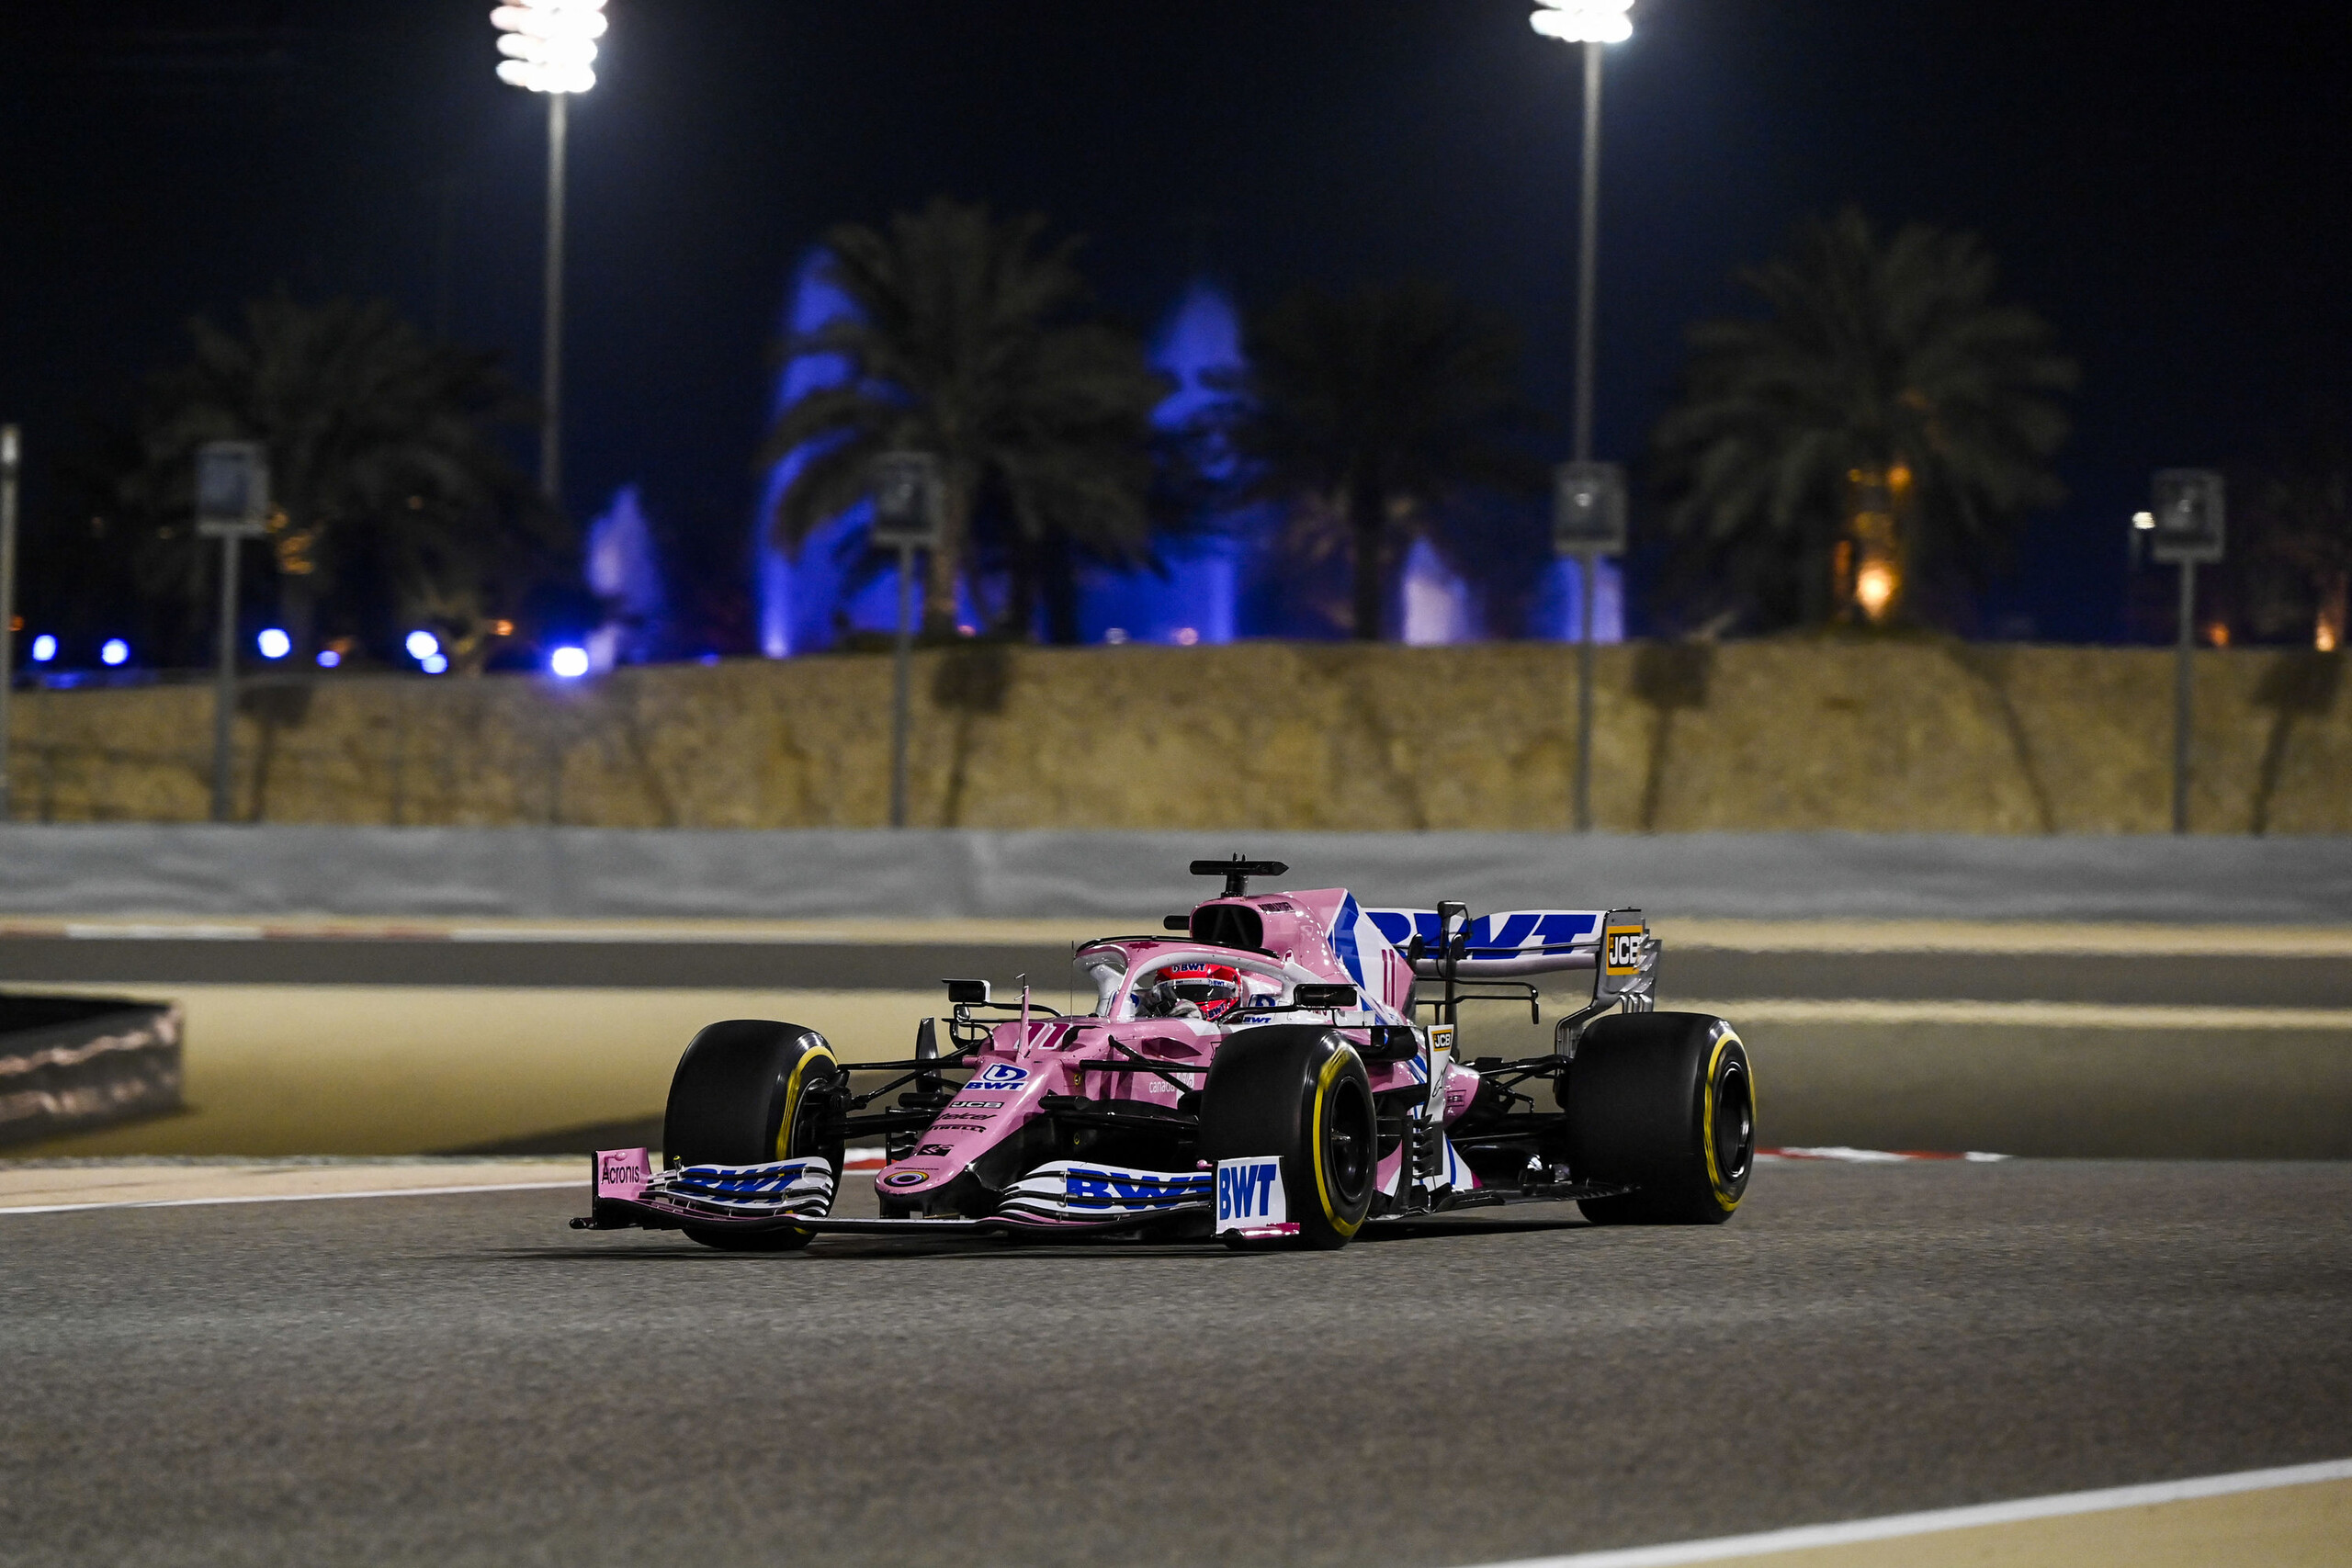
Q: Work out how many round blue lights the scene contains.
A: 7